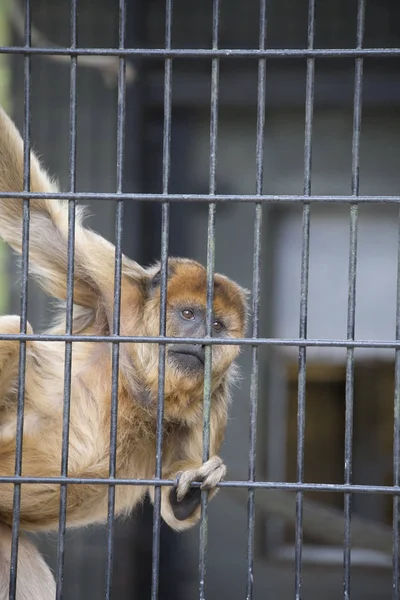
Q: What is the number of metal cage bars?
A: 13